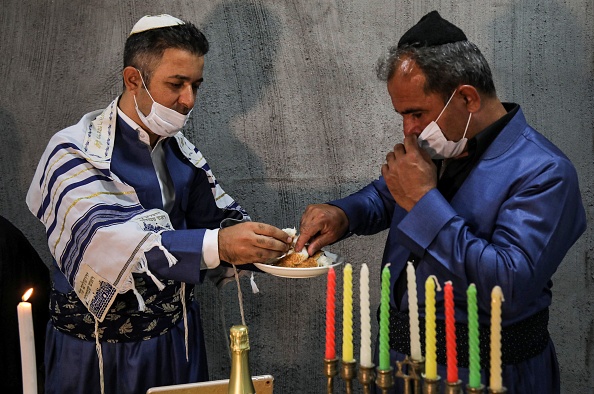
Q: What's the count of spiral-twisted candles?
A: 9